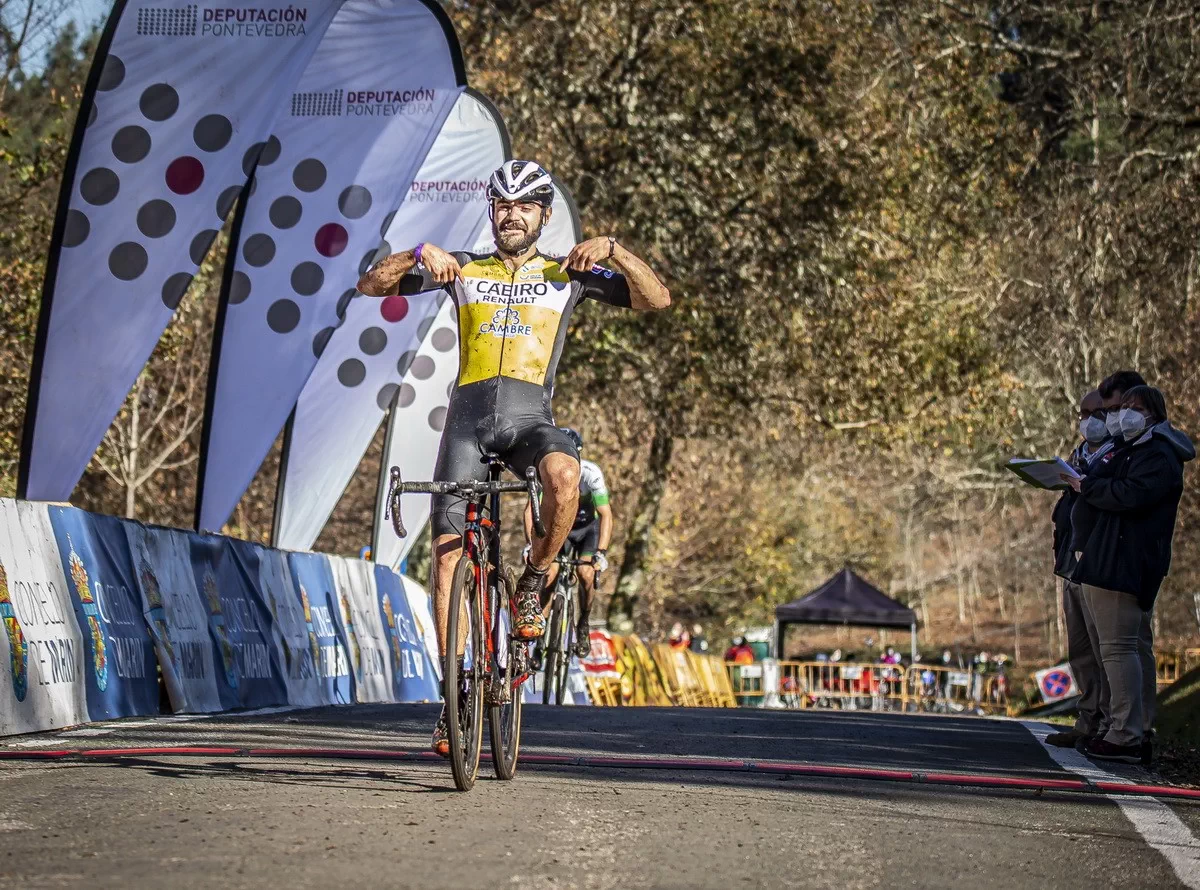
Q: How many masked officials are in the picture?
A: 3